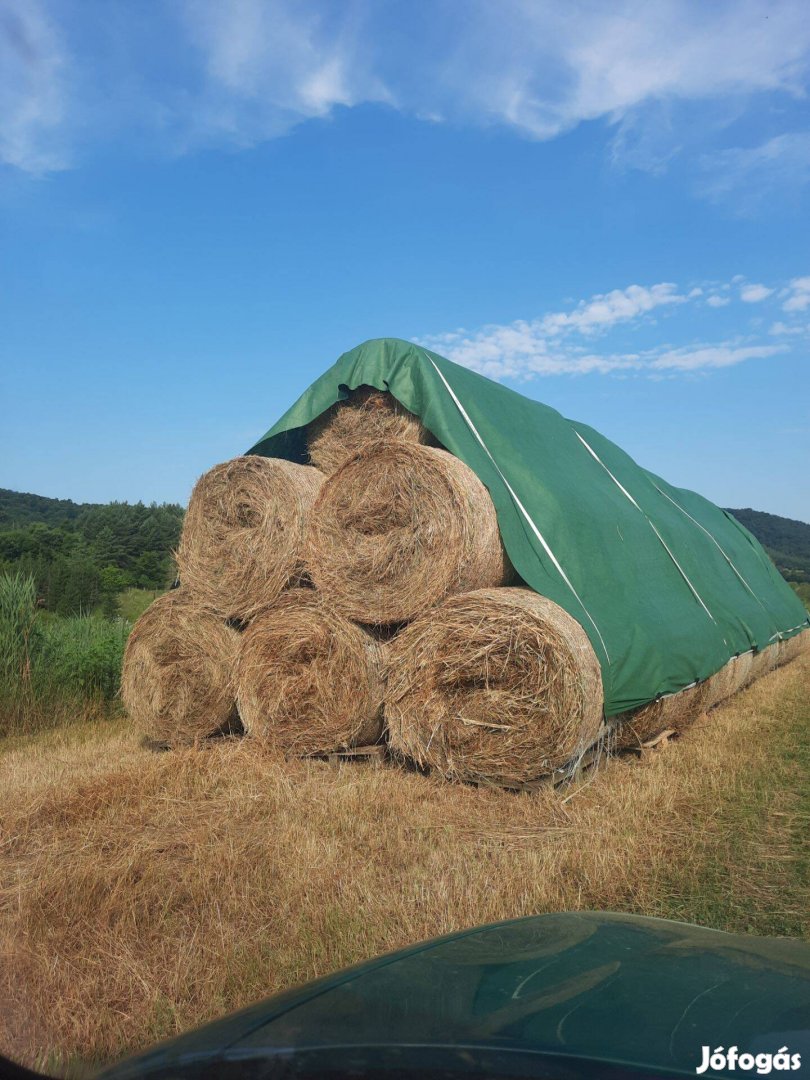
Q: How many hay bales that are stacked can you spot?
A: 6